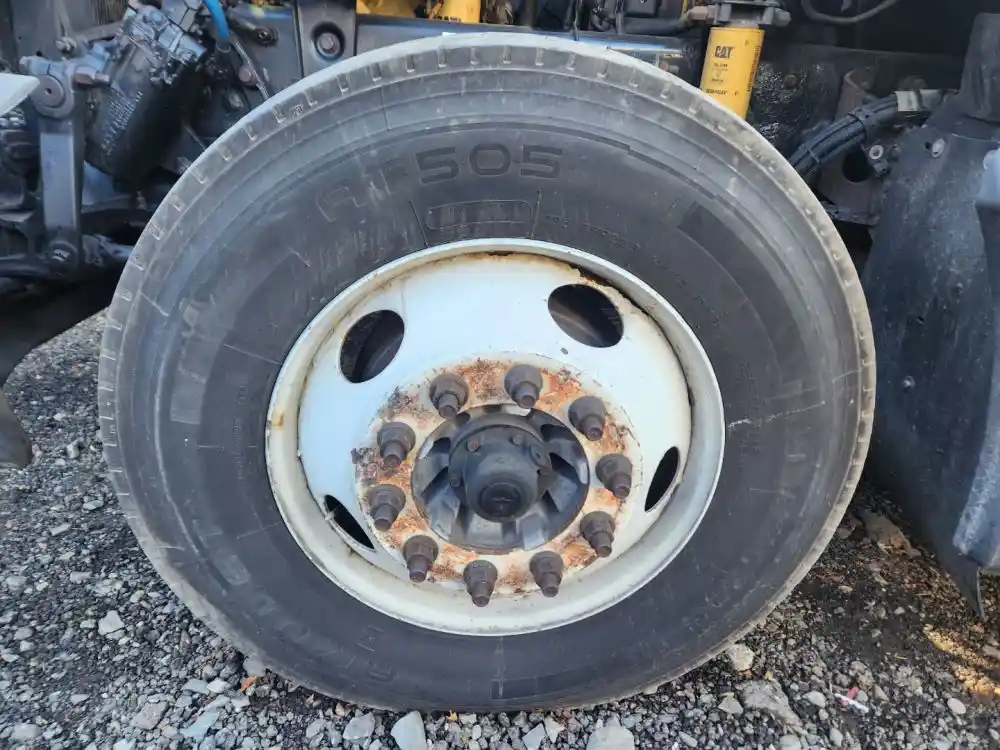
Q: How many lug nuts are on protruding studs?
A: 10